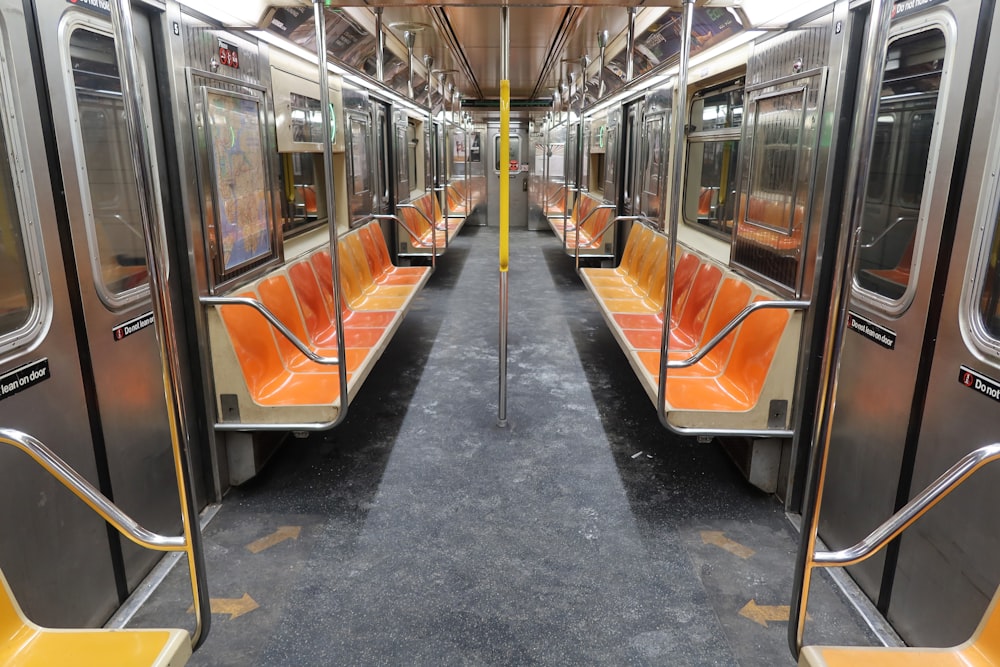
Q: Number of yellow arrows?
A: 4